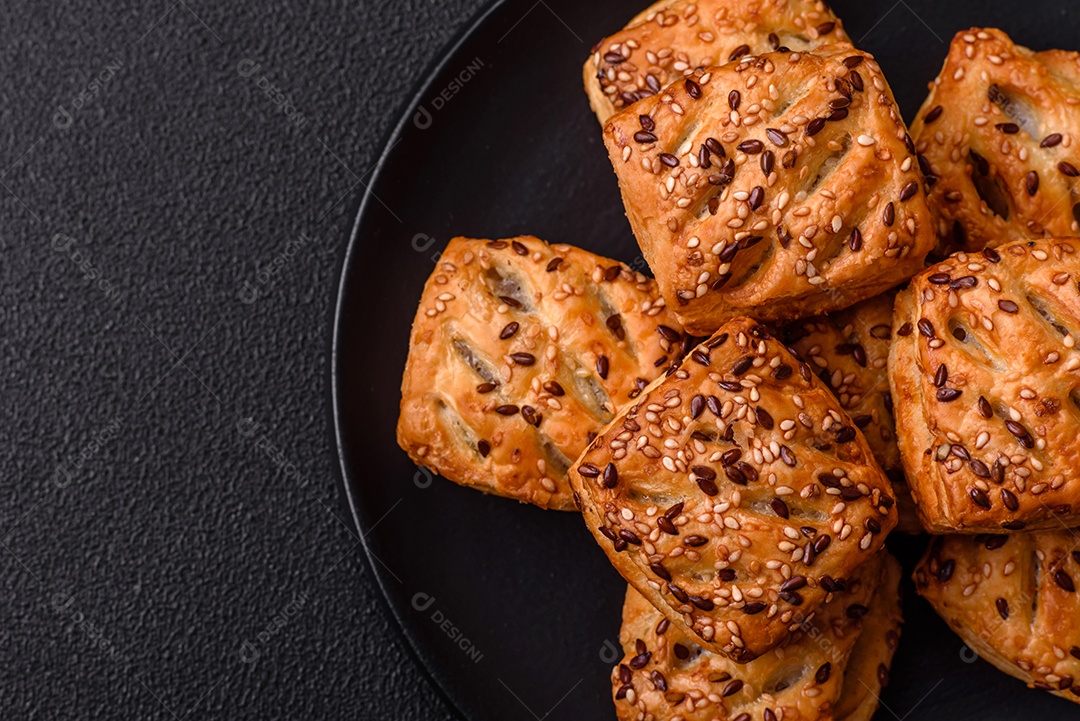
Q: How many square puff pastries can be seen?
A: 9